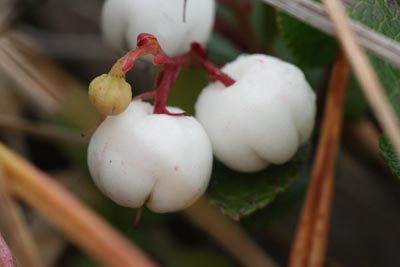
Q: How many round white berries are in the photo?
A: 3